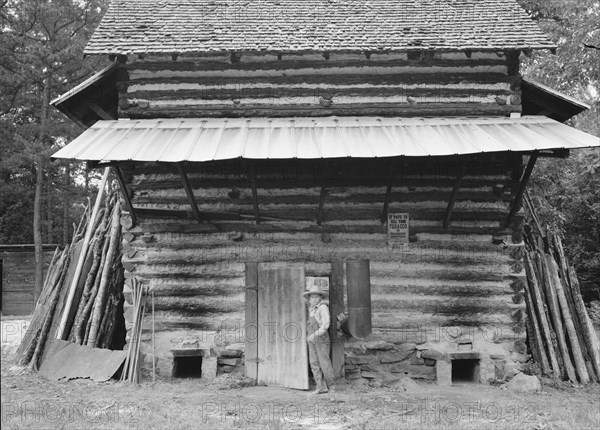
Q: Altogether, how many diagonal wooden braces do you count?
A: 7